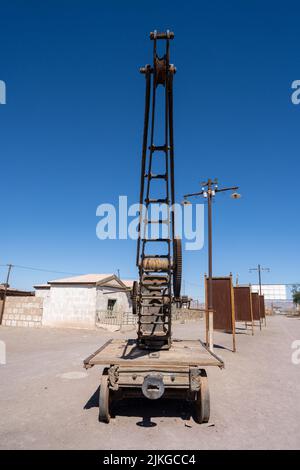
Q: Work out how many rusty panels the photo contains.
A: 4